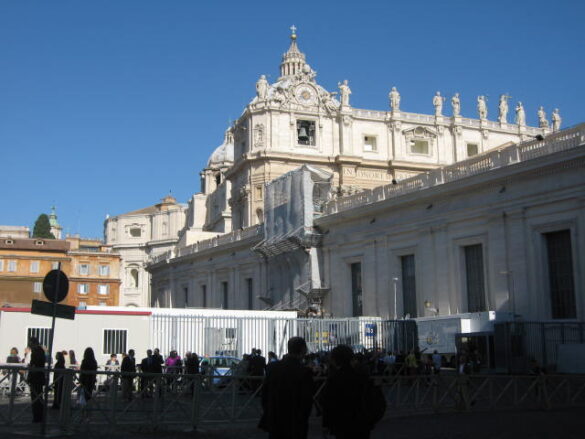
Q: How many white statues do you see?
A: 10